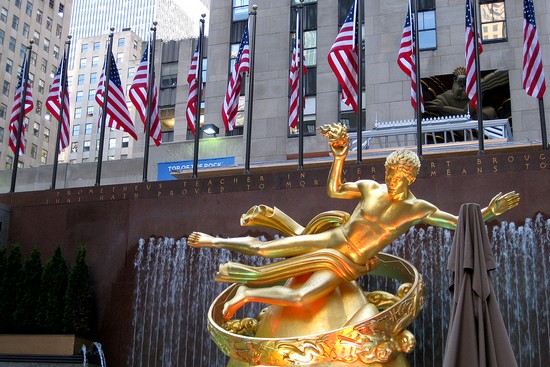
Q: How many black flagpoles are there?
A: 11